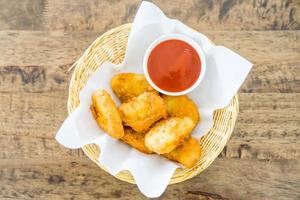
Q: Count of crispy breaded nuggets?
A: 7